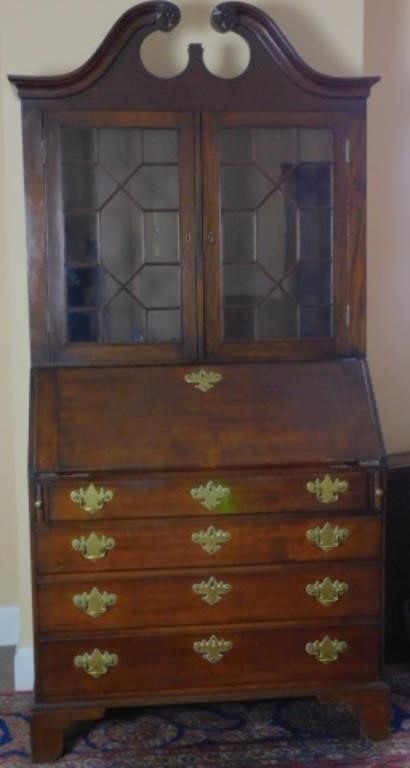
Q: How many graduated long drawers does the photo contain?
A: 4